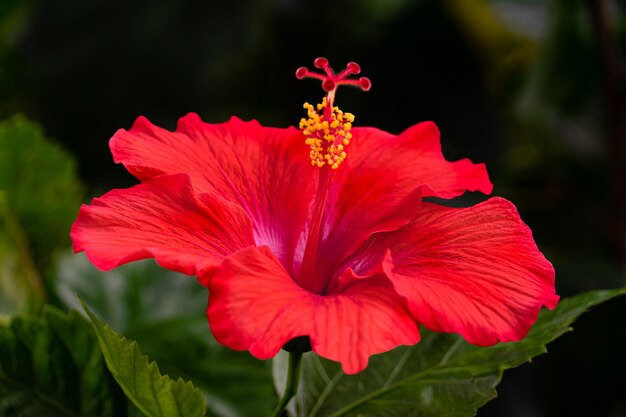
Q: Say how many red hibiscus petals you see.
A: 5